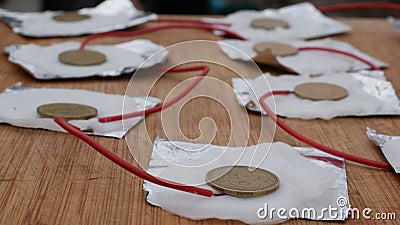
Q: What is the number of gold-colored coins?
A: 7